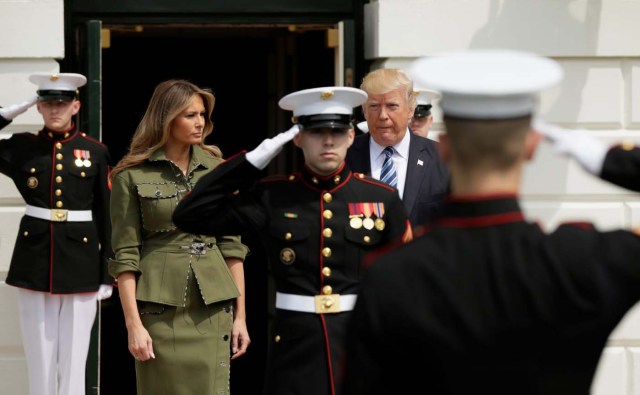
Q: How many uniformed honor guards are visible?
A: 4